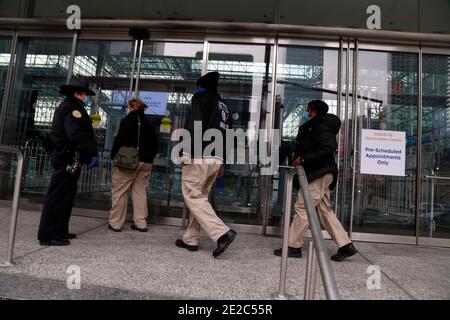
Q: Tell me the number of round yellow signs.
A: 2